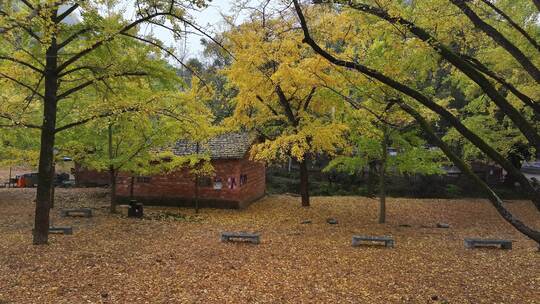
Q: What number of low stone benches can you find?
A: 5